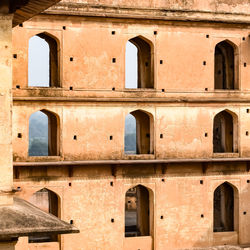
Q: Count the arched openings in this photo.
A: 9